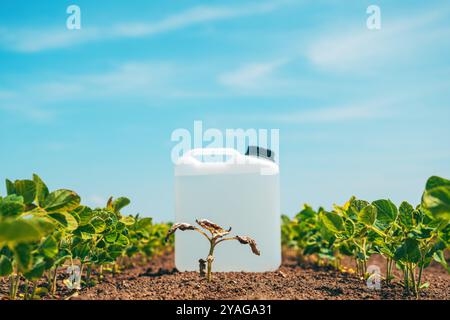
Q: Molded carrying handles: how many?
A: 1